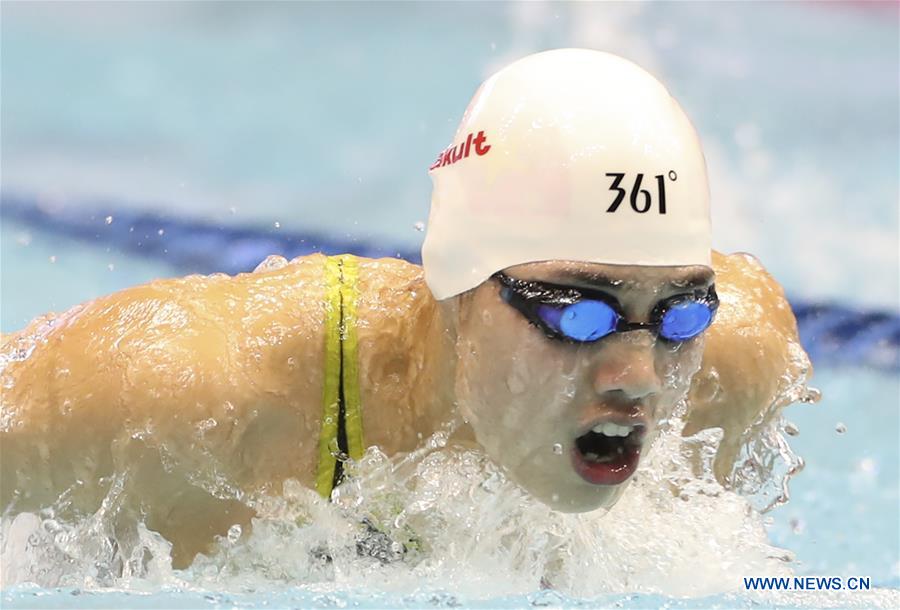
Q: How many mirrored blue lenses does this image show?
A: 2